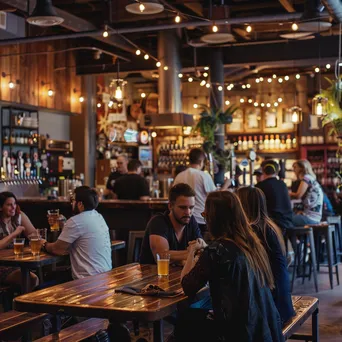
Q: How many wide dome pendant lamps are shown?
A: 5